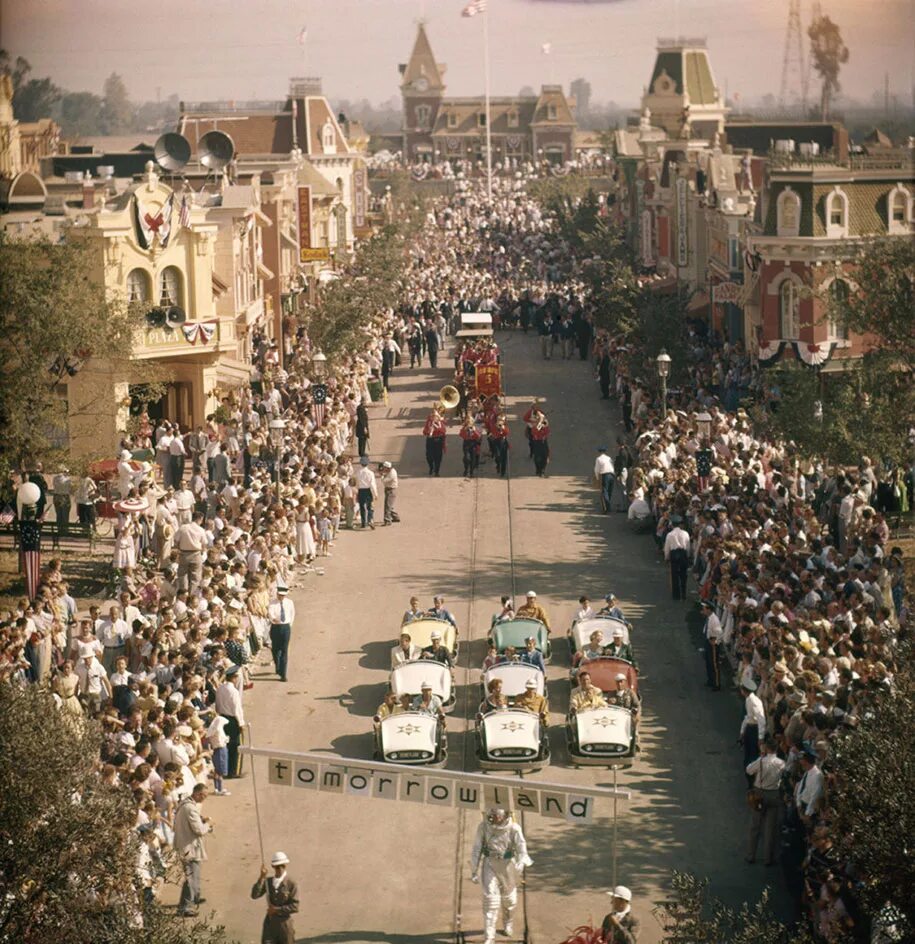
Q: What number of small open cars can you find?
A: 9